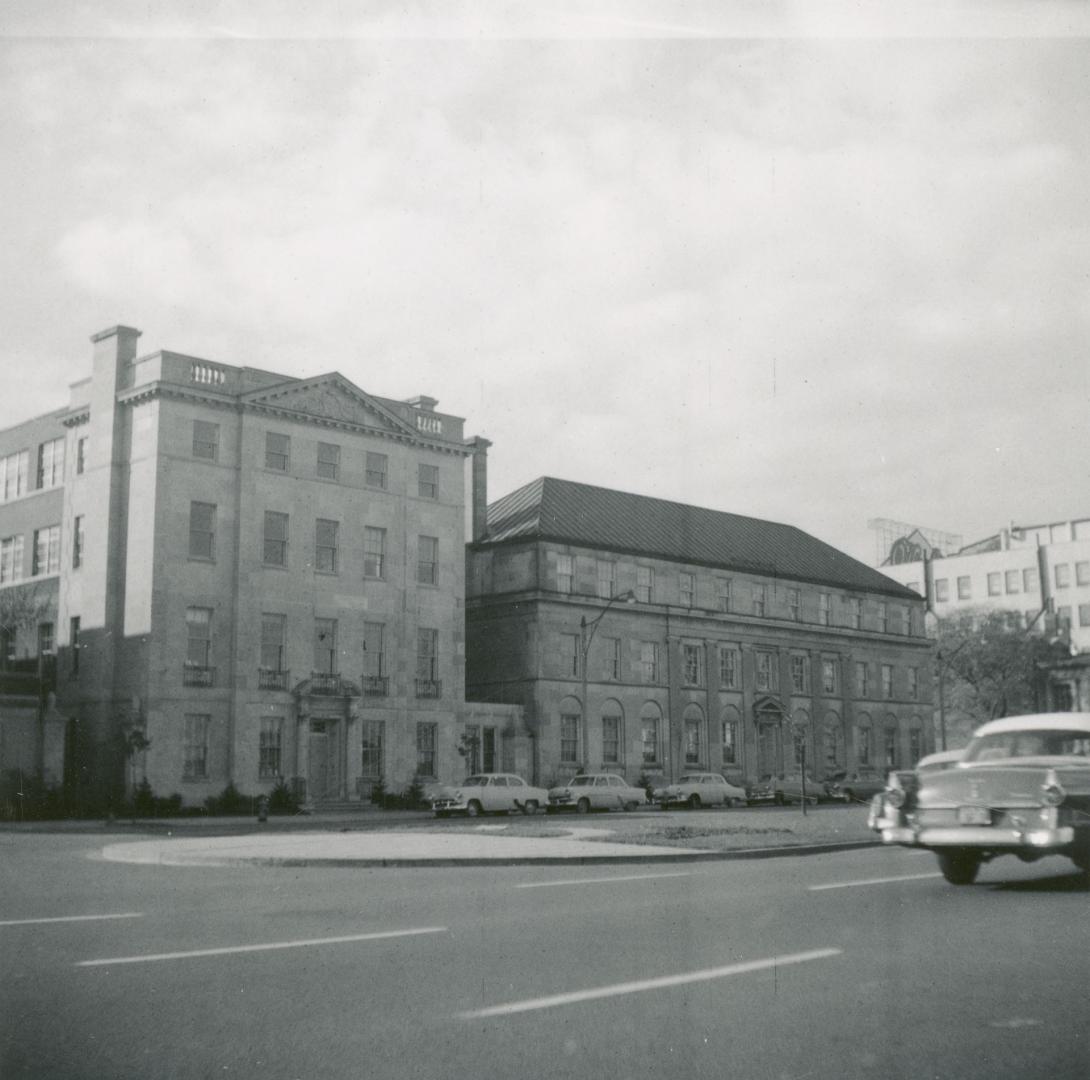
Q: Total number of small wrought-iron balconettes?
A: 5